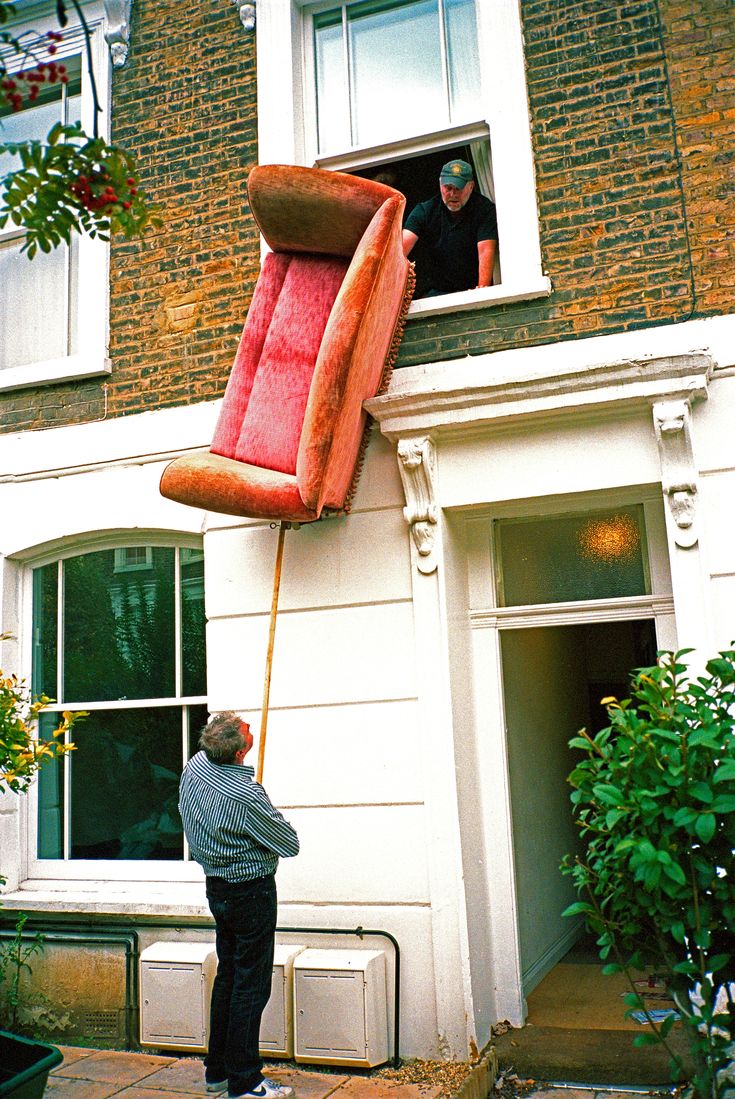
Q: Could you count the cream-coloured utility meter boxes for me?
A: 3